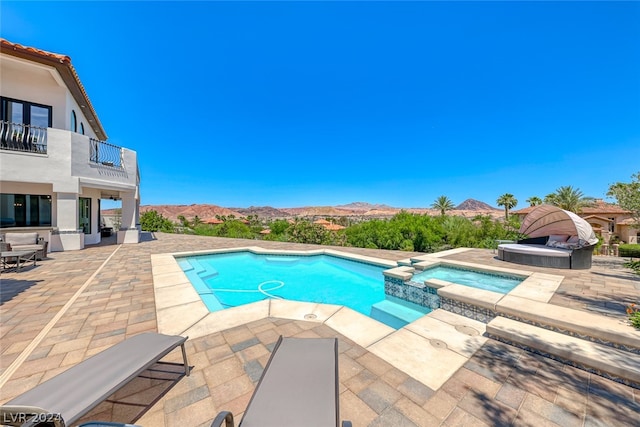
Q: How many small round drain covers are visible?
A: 3